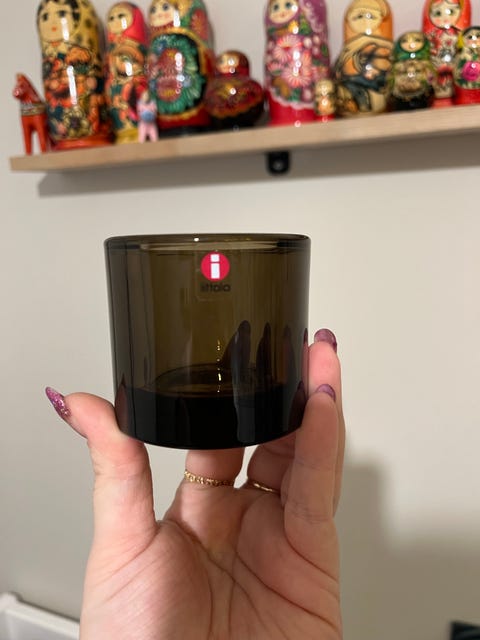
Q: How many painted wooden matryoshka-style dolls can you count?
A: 10